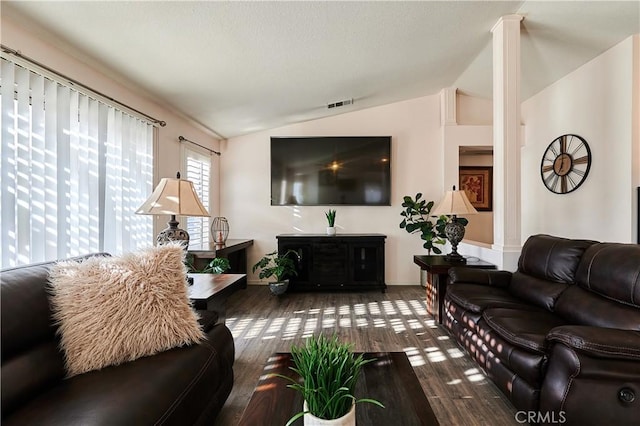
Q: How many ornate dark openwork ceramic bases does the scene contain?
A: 2